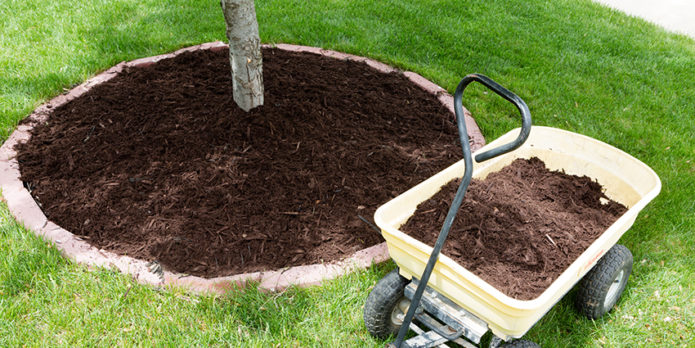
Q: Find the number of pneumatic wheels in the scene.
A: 3